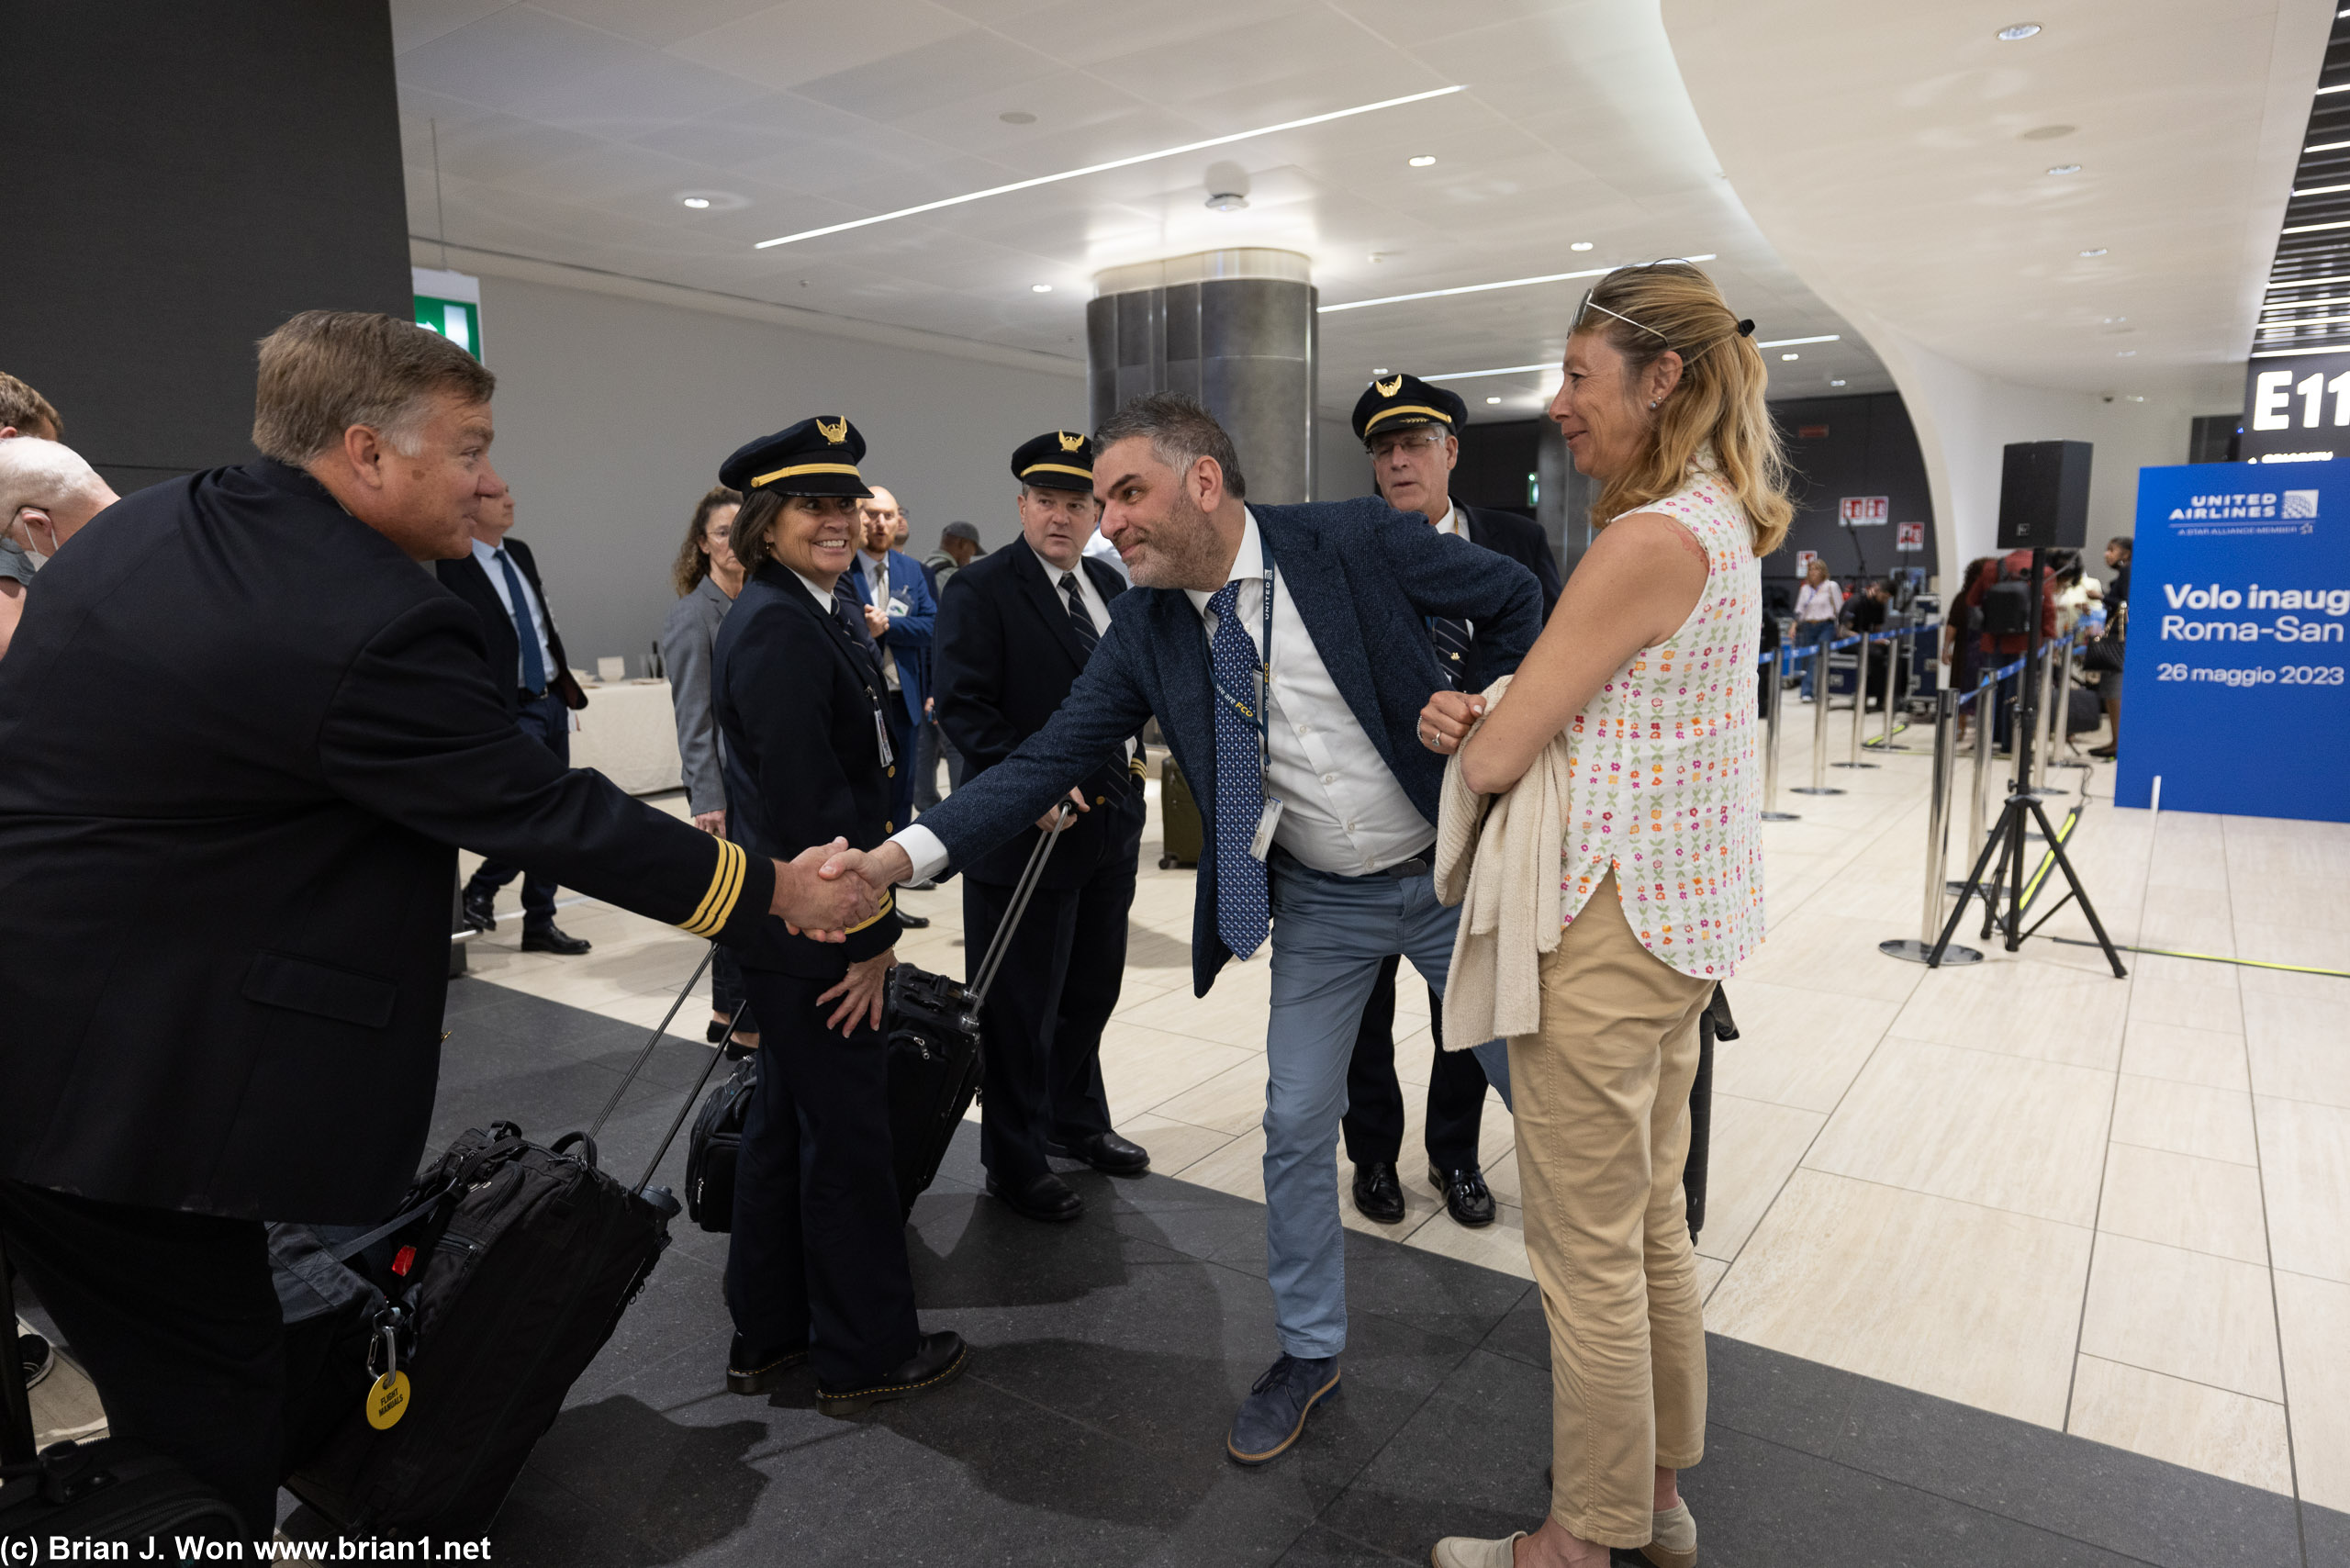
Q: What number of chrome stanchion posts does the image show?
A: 9